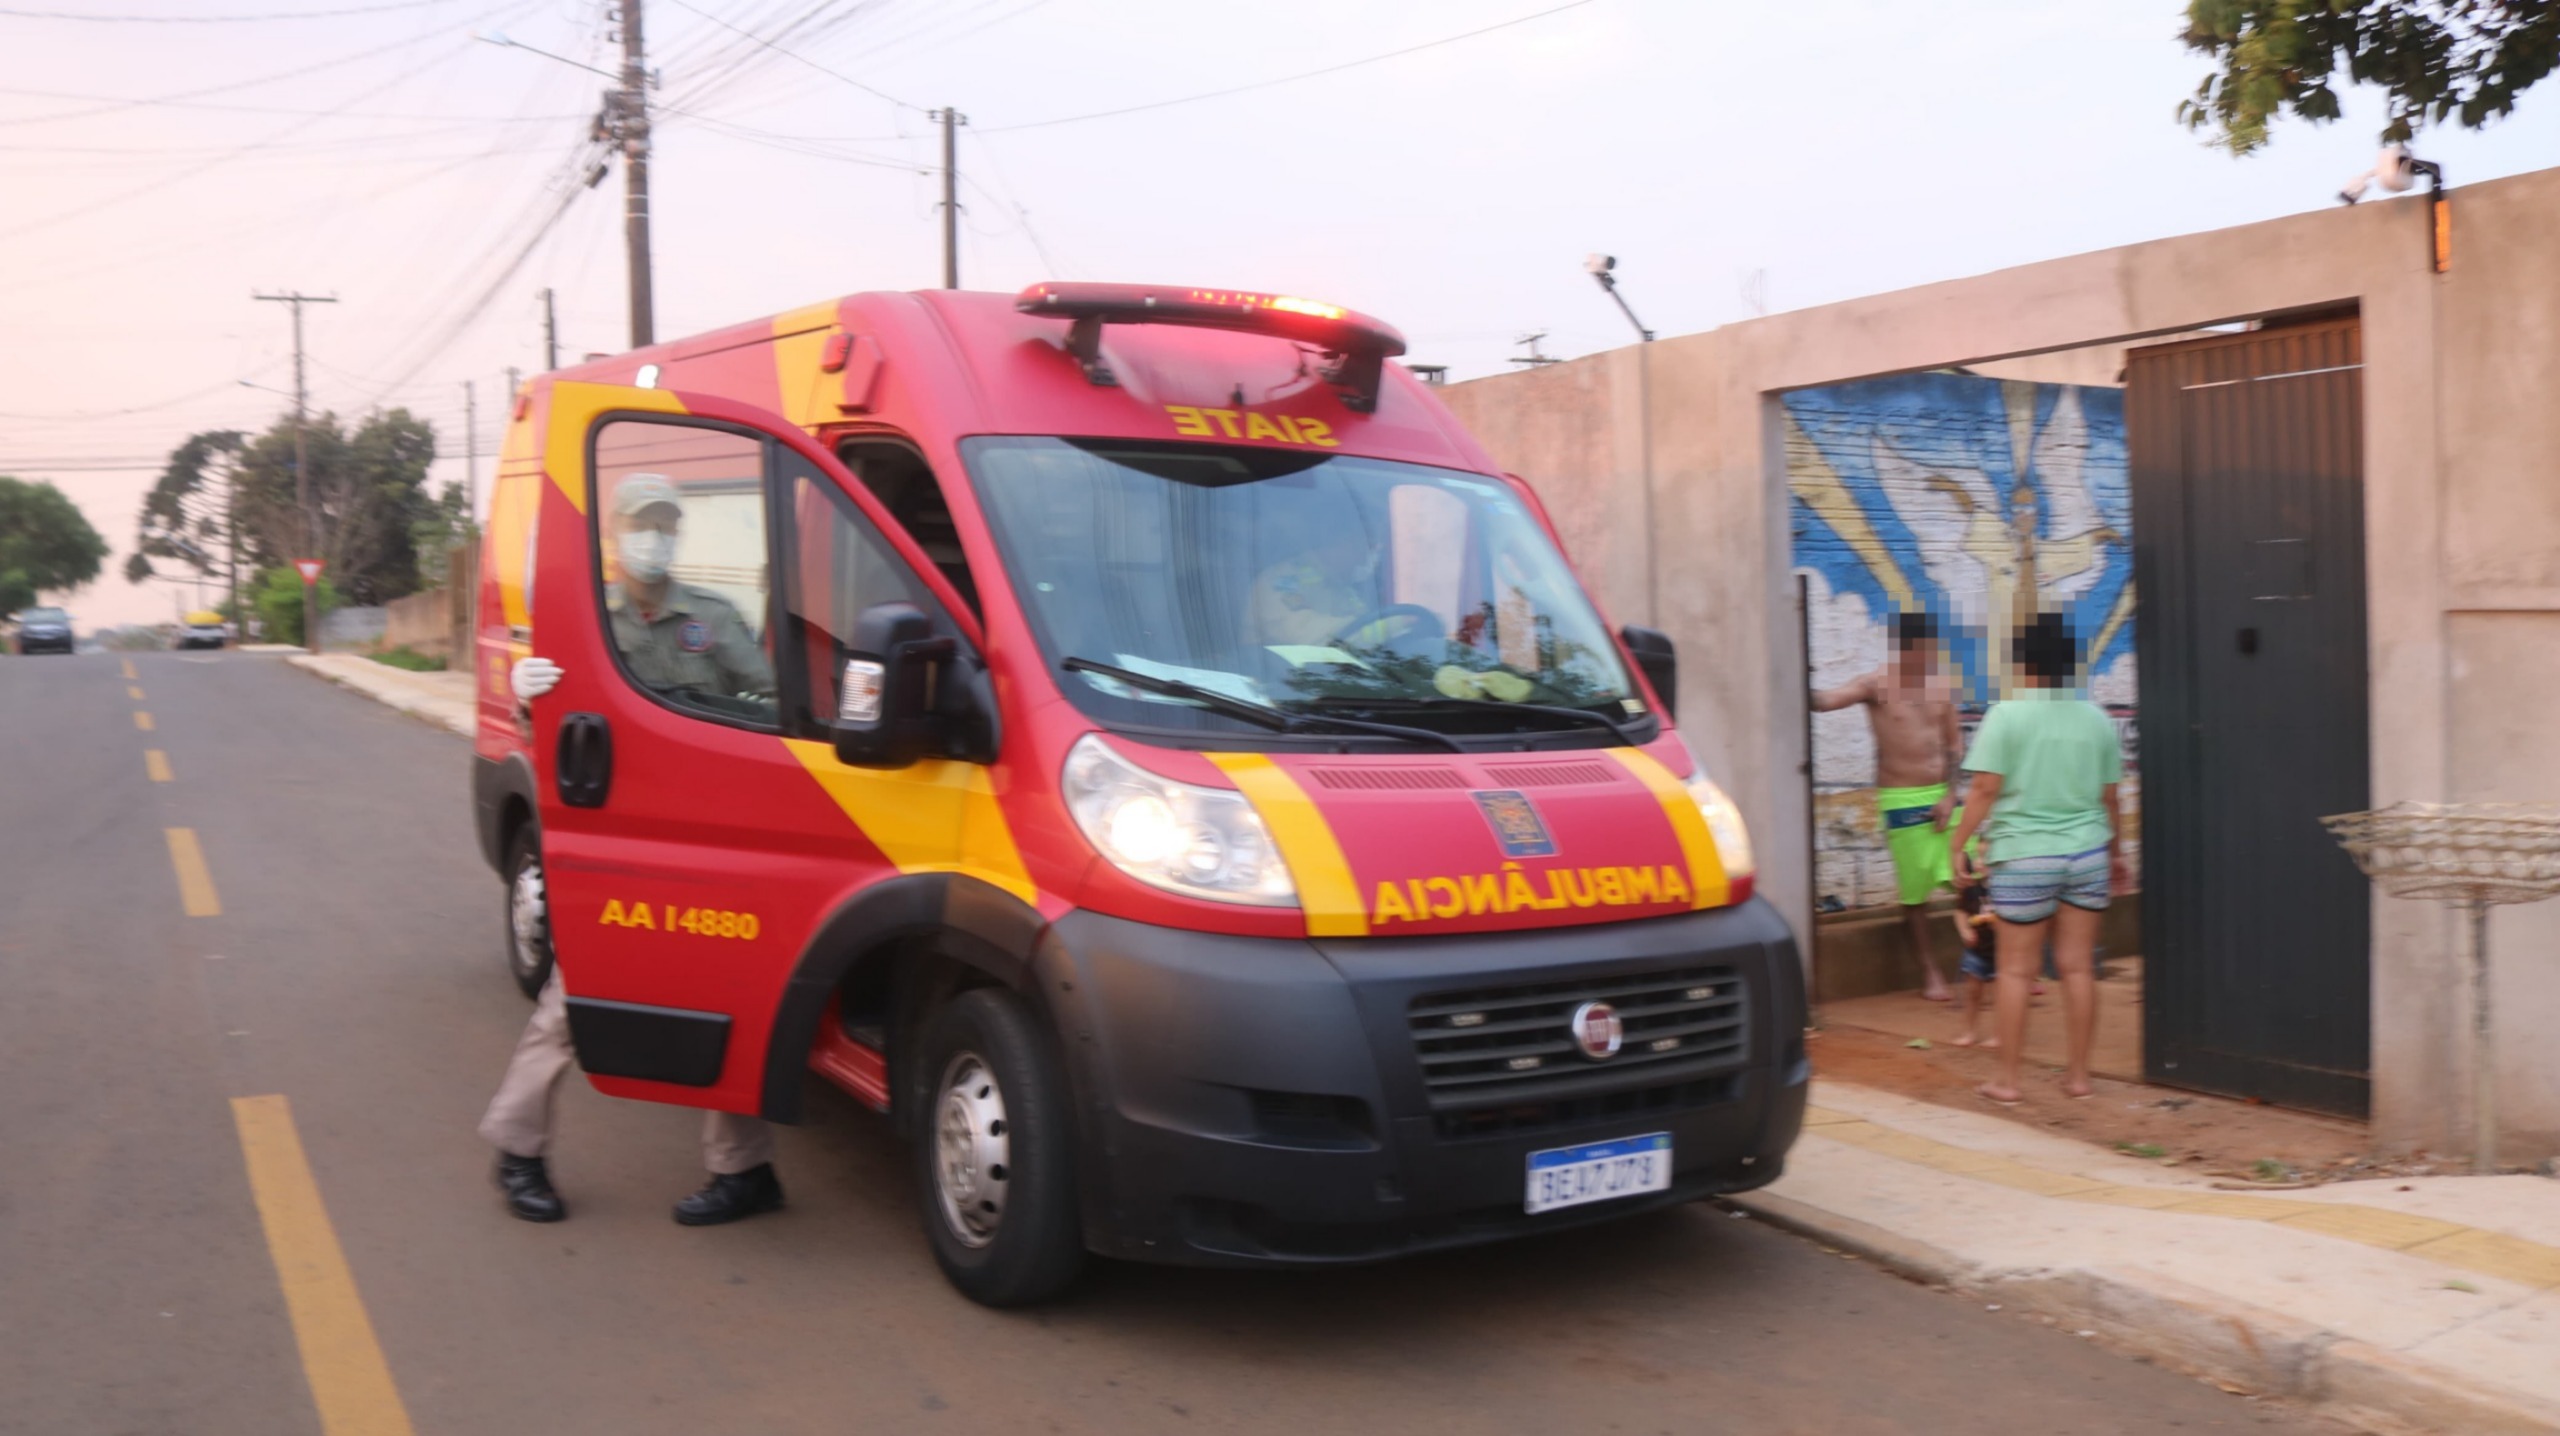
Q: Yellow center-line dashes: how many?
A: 6